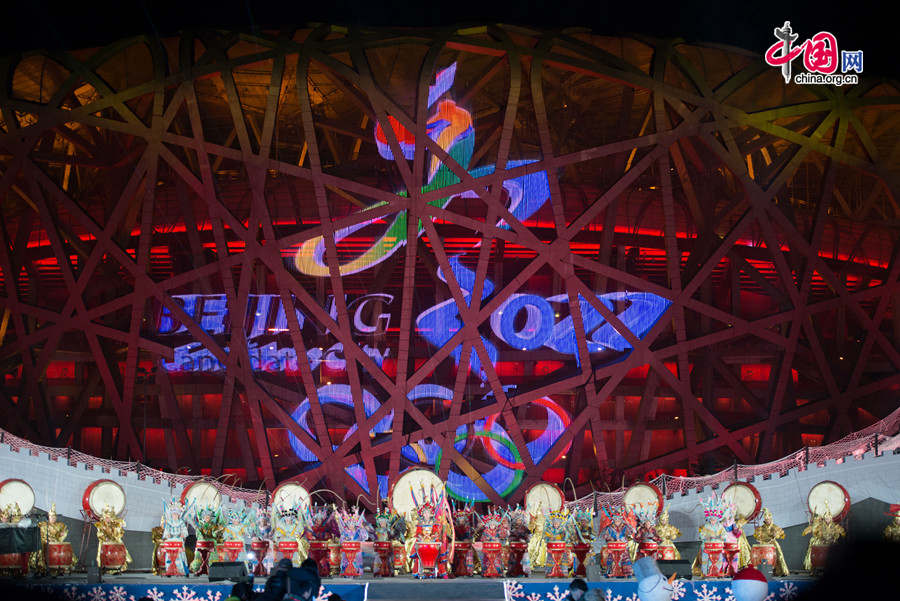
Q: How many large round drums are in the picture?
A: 9